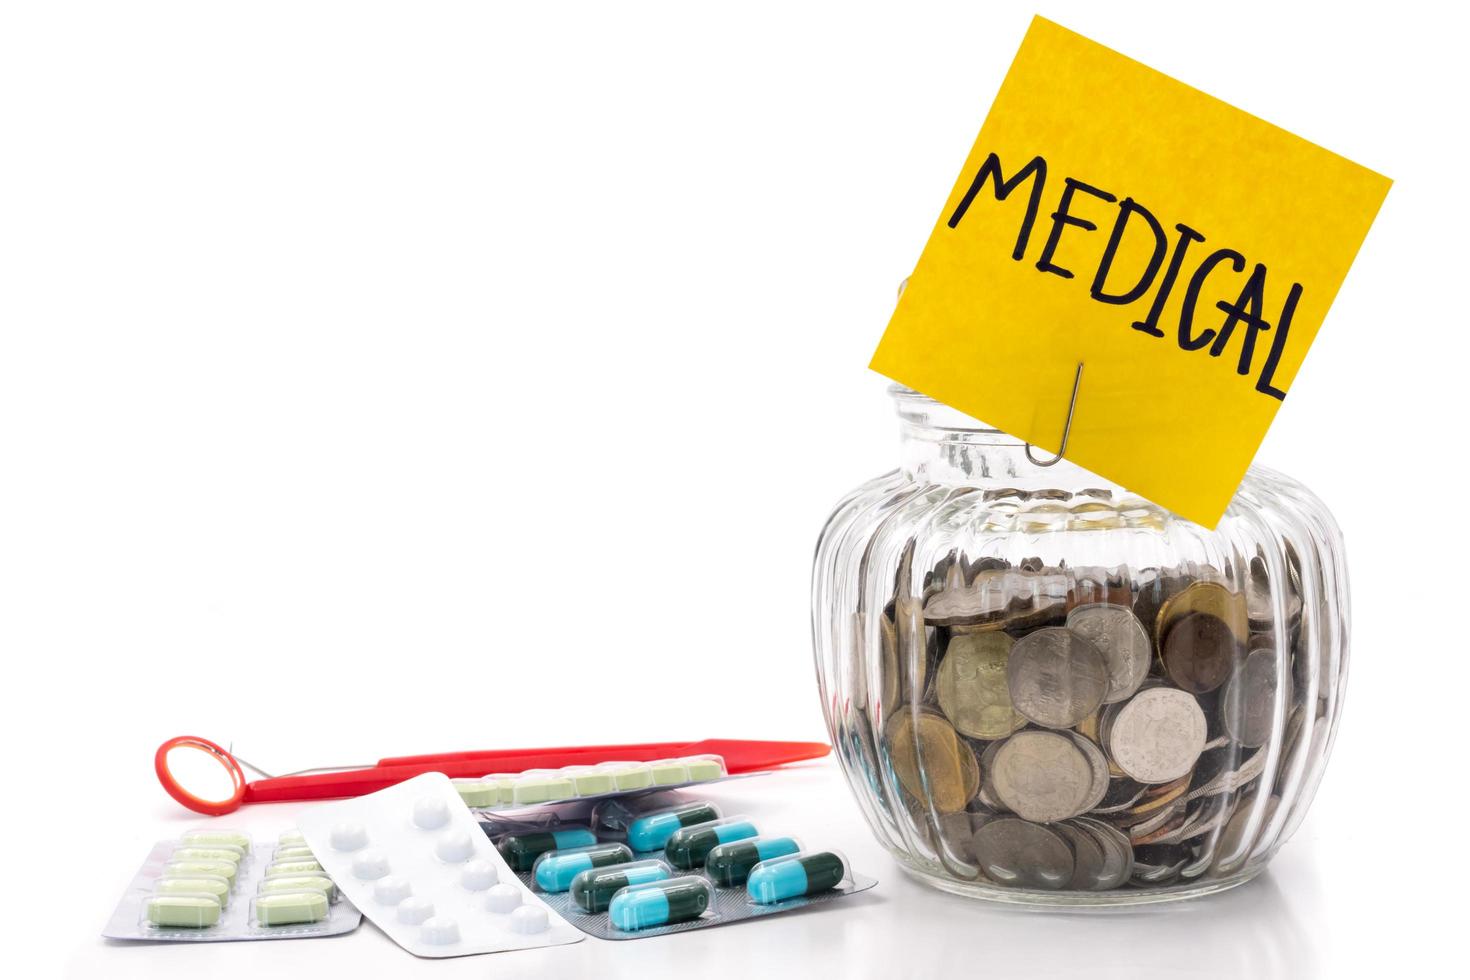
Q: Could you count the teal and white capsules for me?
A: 0